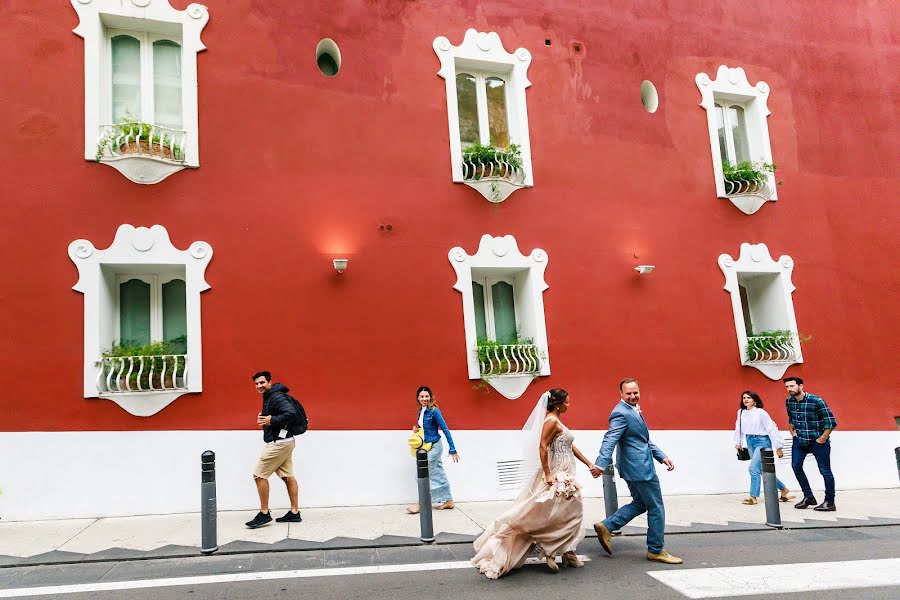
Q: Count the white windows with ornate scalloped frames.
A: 6